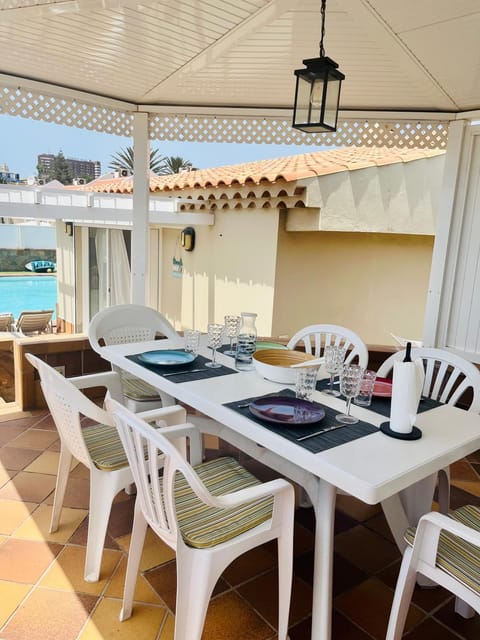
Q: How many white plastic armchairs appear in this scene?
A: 6